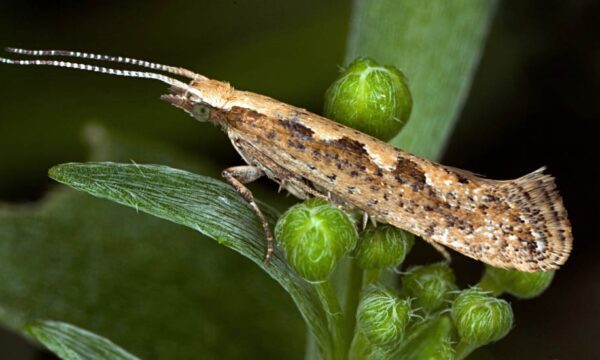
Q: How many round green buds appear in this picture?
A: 7